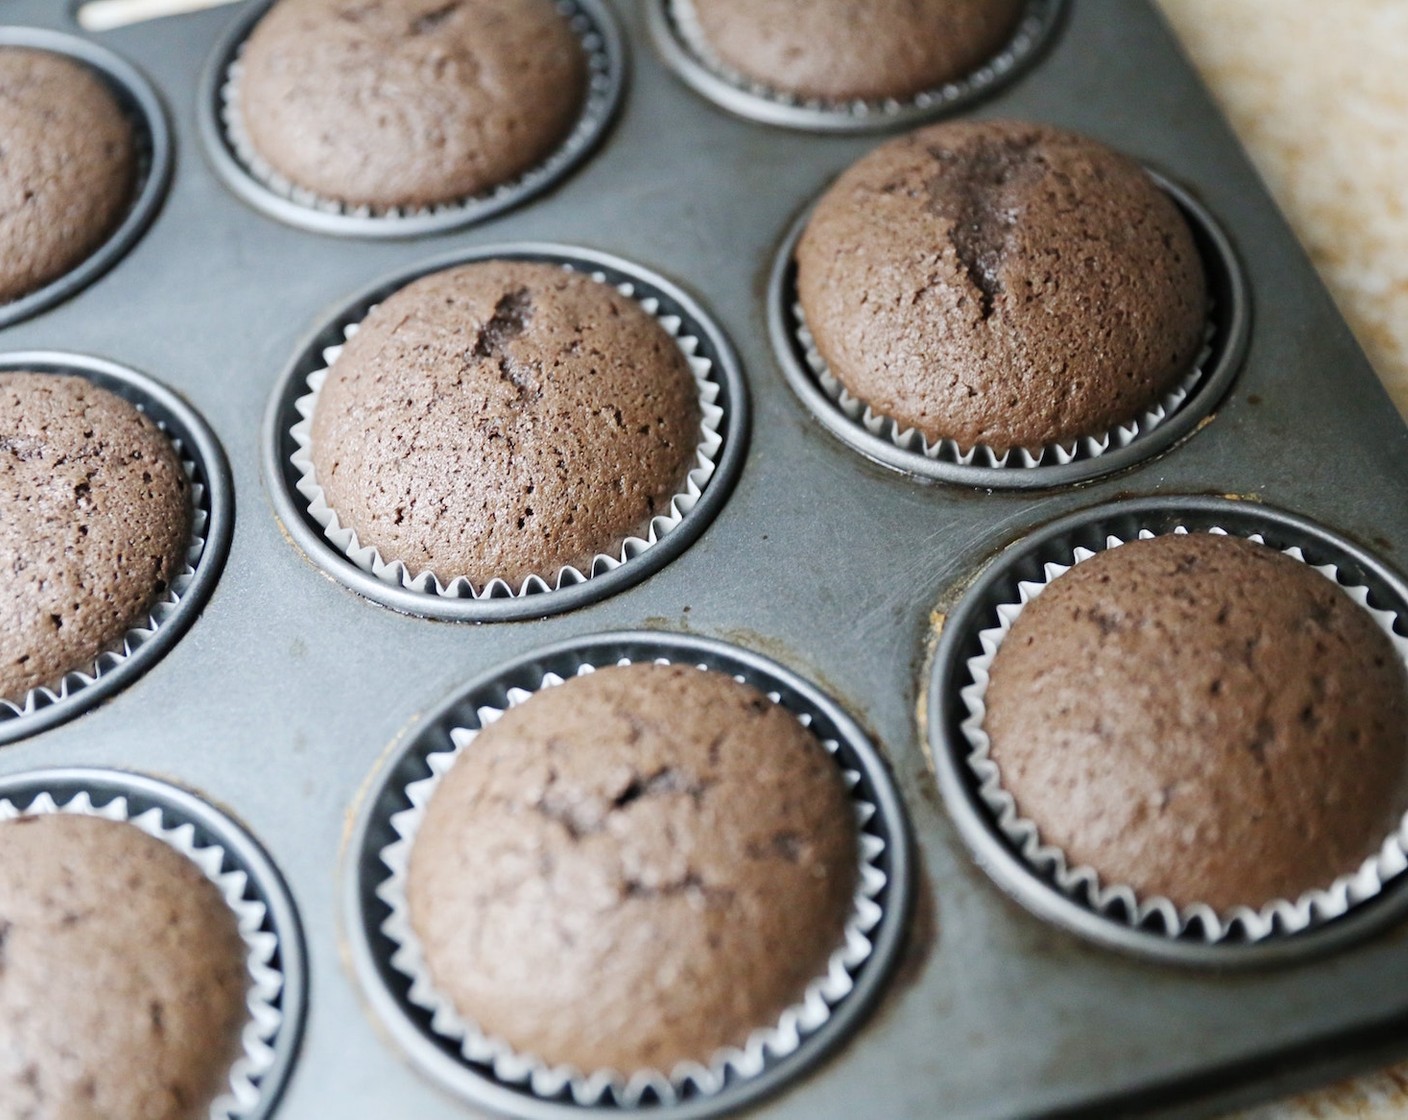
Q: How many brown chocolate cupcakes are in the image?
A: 9